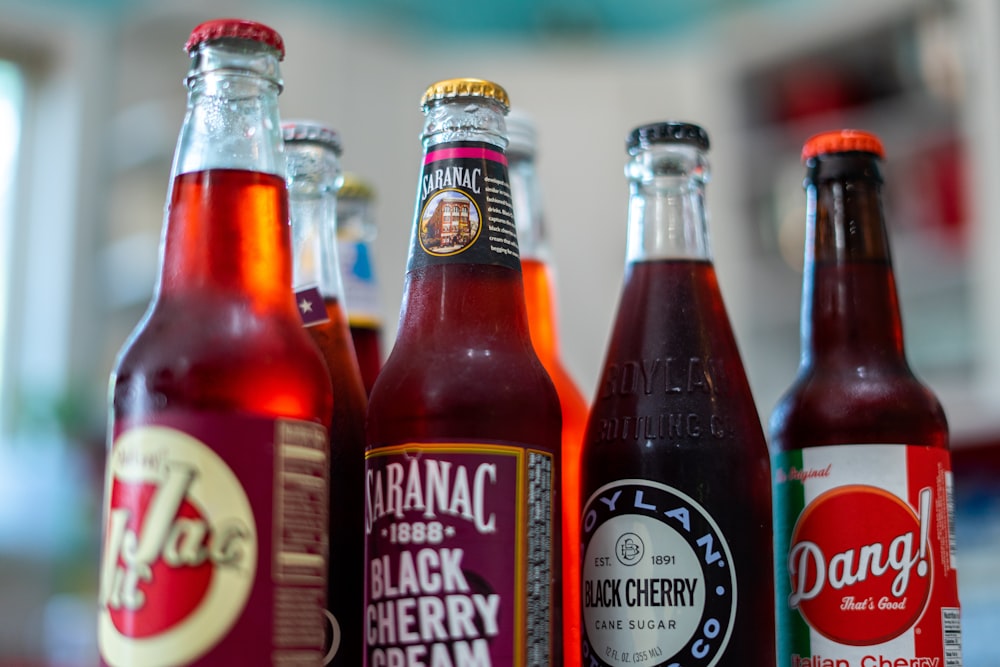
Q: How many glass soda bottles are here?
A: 7